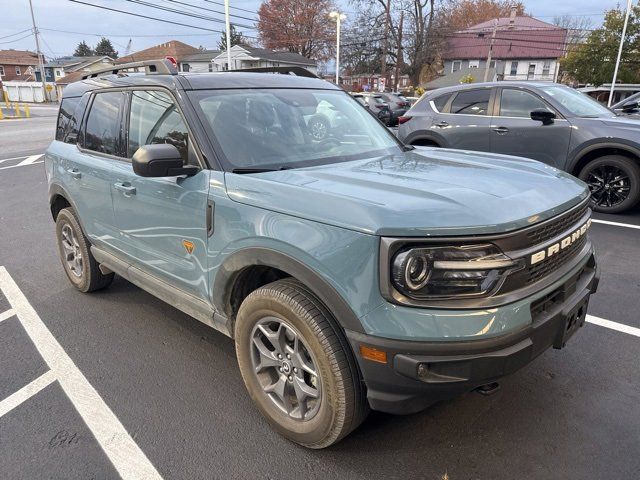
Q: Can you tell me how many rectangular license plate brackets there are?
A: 1